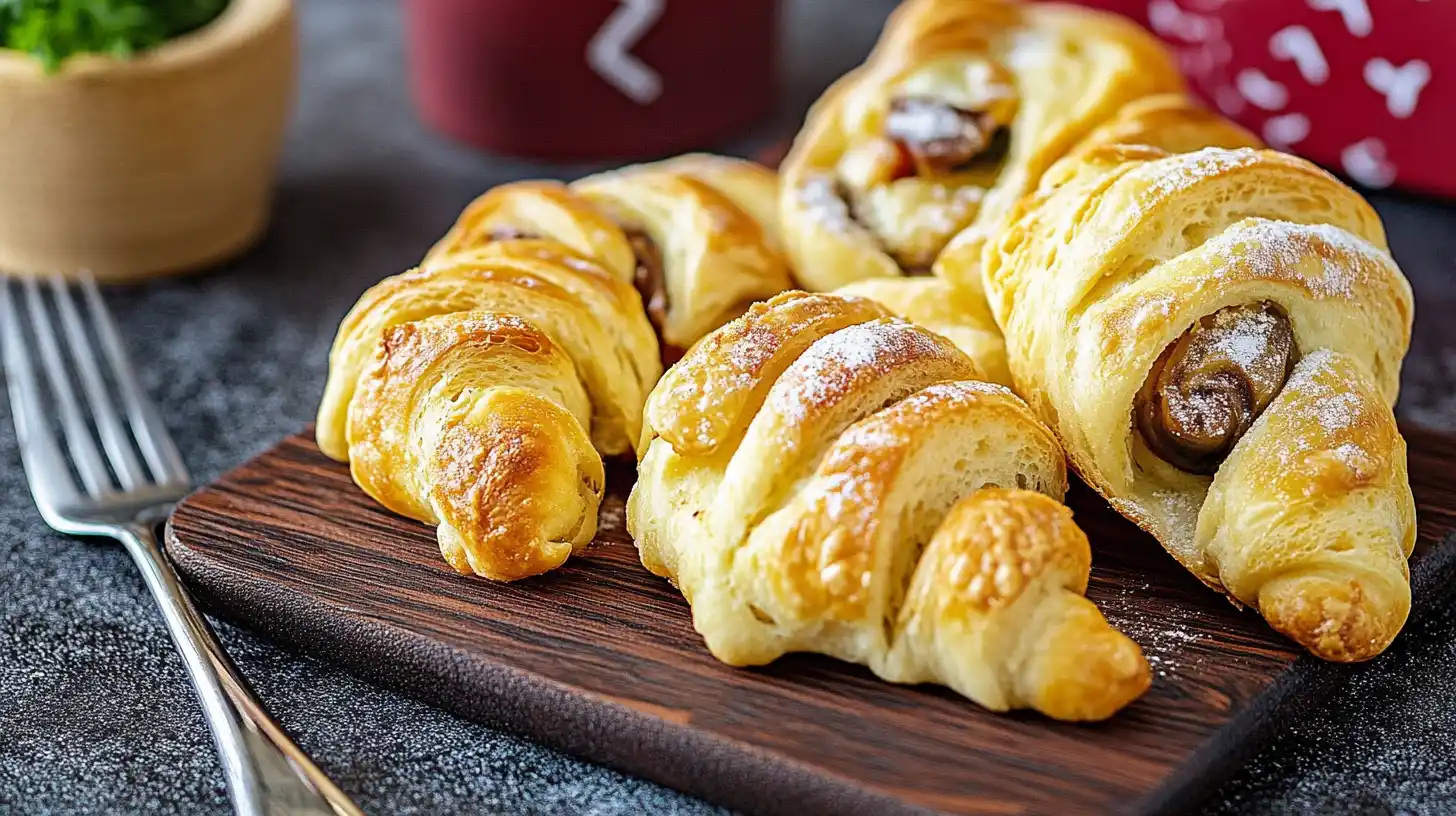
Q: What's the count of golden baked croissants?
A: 5